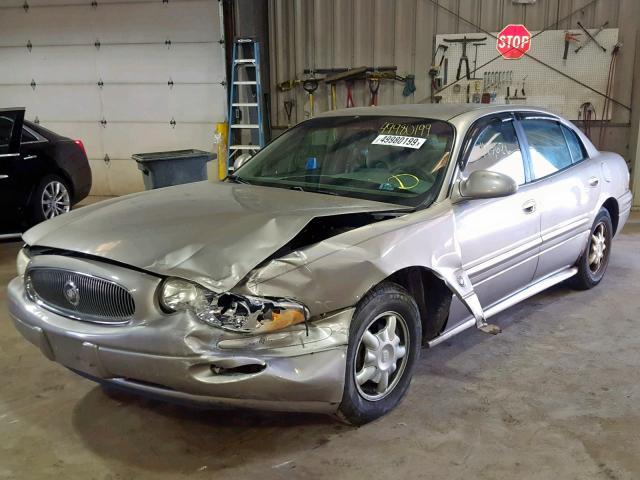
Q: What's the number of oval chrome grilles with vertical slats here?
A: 1